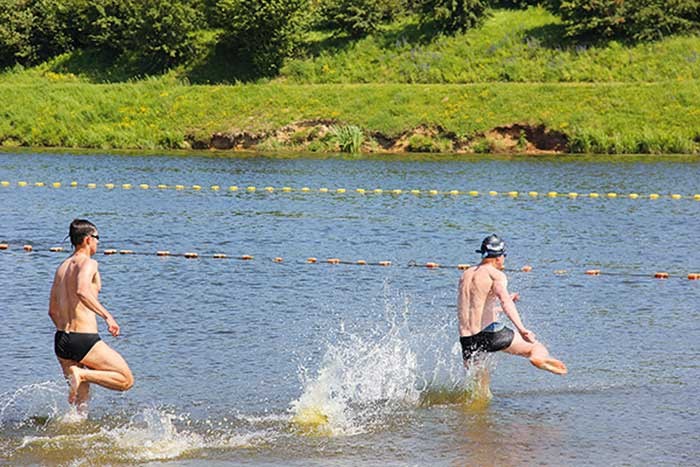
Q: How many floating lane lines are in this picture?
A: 2